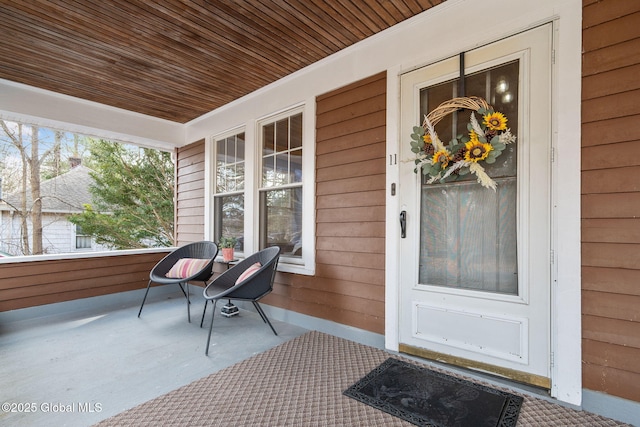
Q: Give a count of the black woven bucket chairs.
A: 2